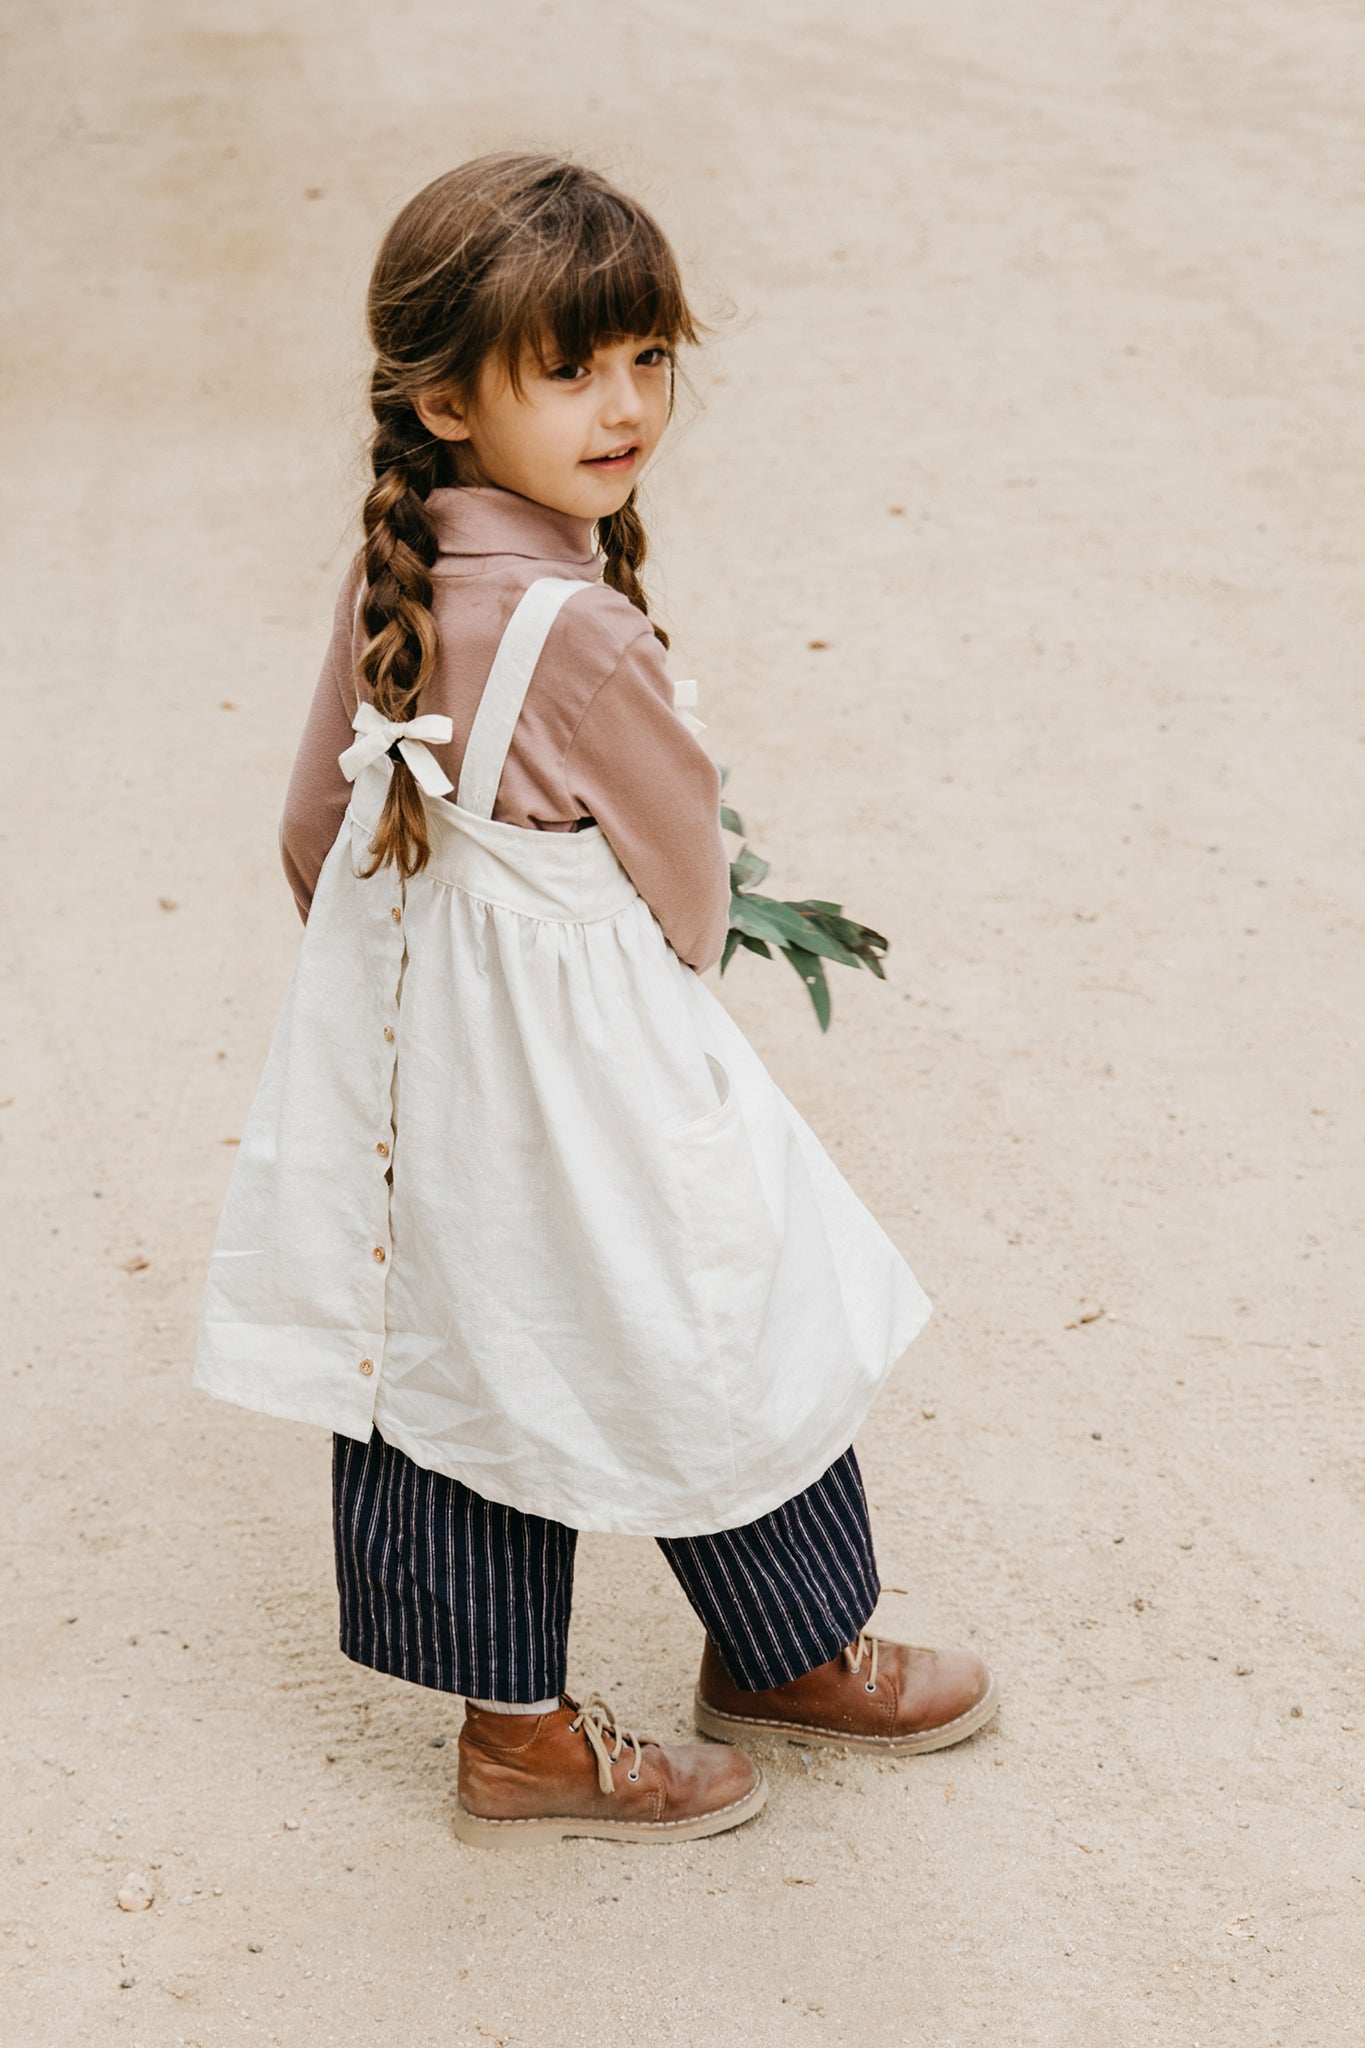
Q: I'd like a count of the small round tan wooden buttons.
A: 5